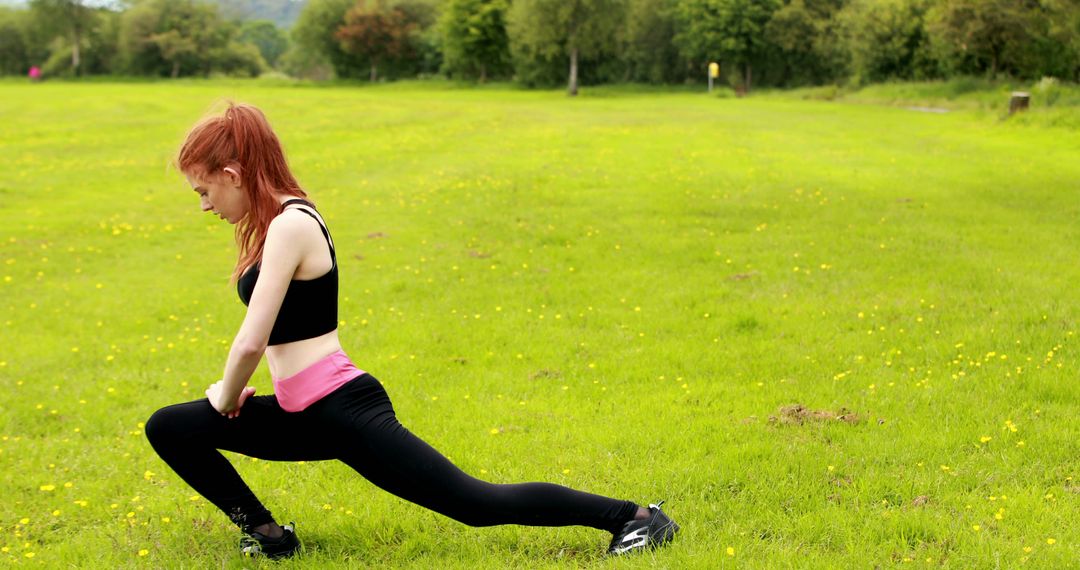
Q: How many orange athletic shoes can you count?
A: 0